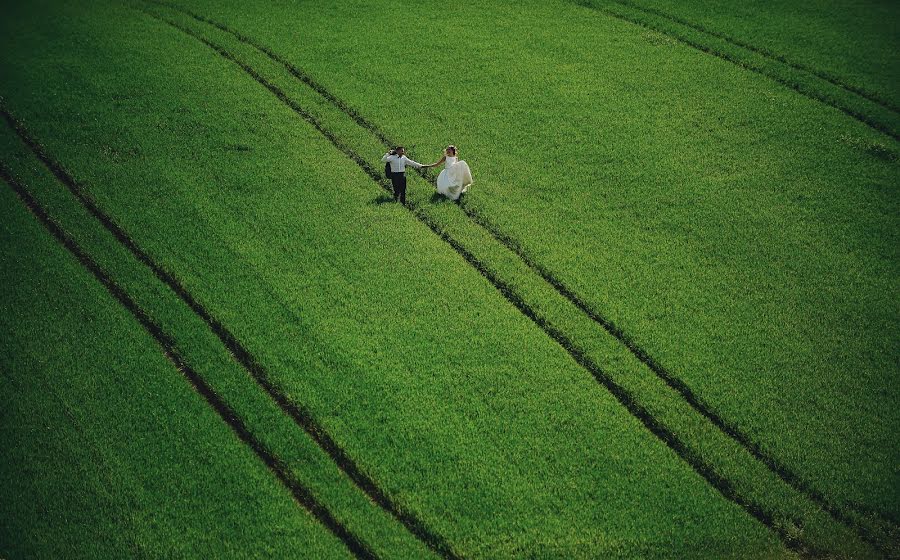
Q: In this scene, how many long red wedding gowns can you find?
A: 0